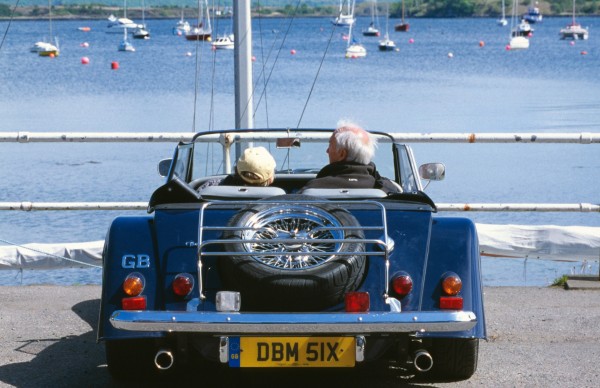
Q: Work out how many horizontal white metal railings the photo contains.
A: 2